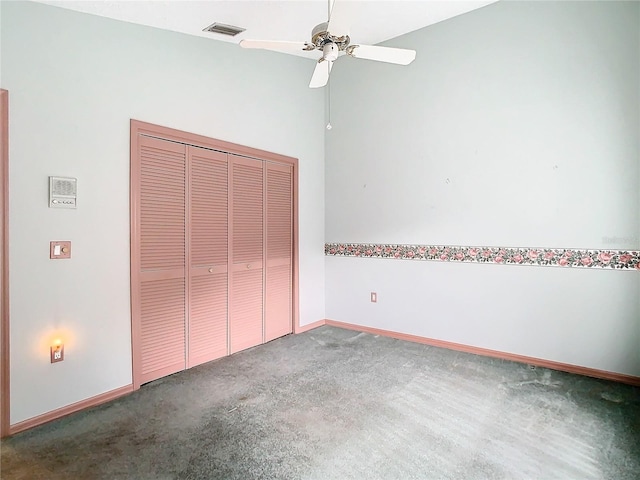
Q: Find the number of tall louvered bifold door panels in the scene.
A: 4